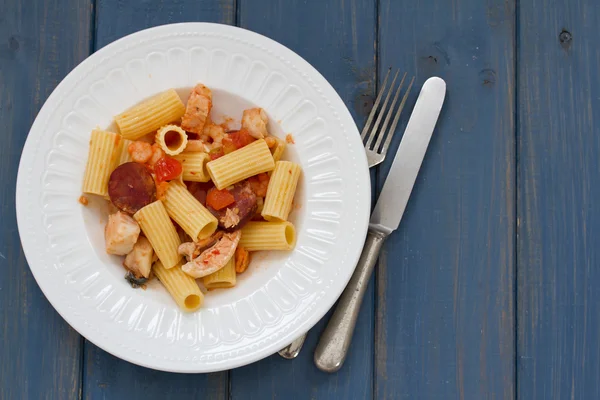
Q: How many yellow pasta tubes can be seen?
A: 13